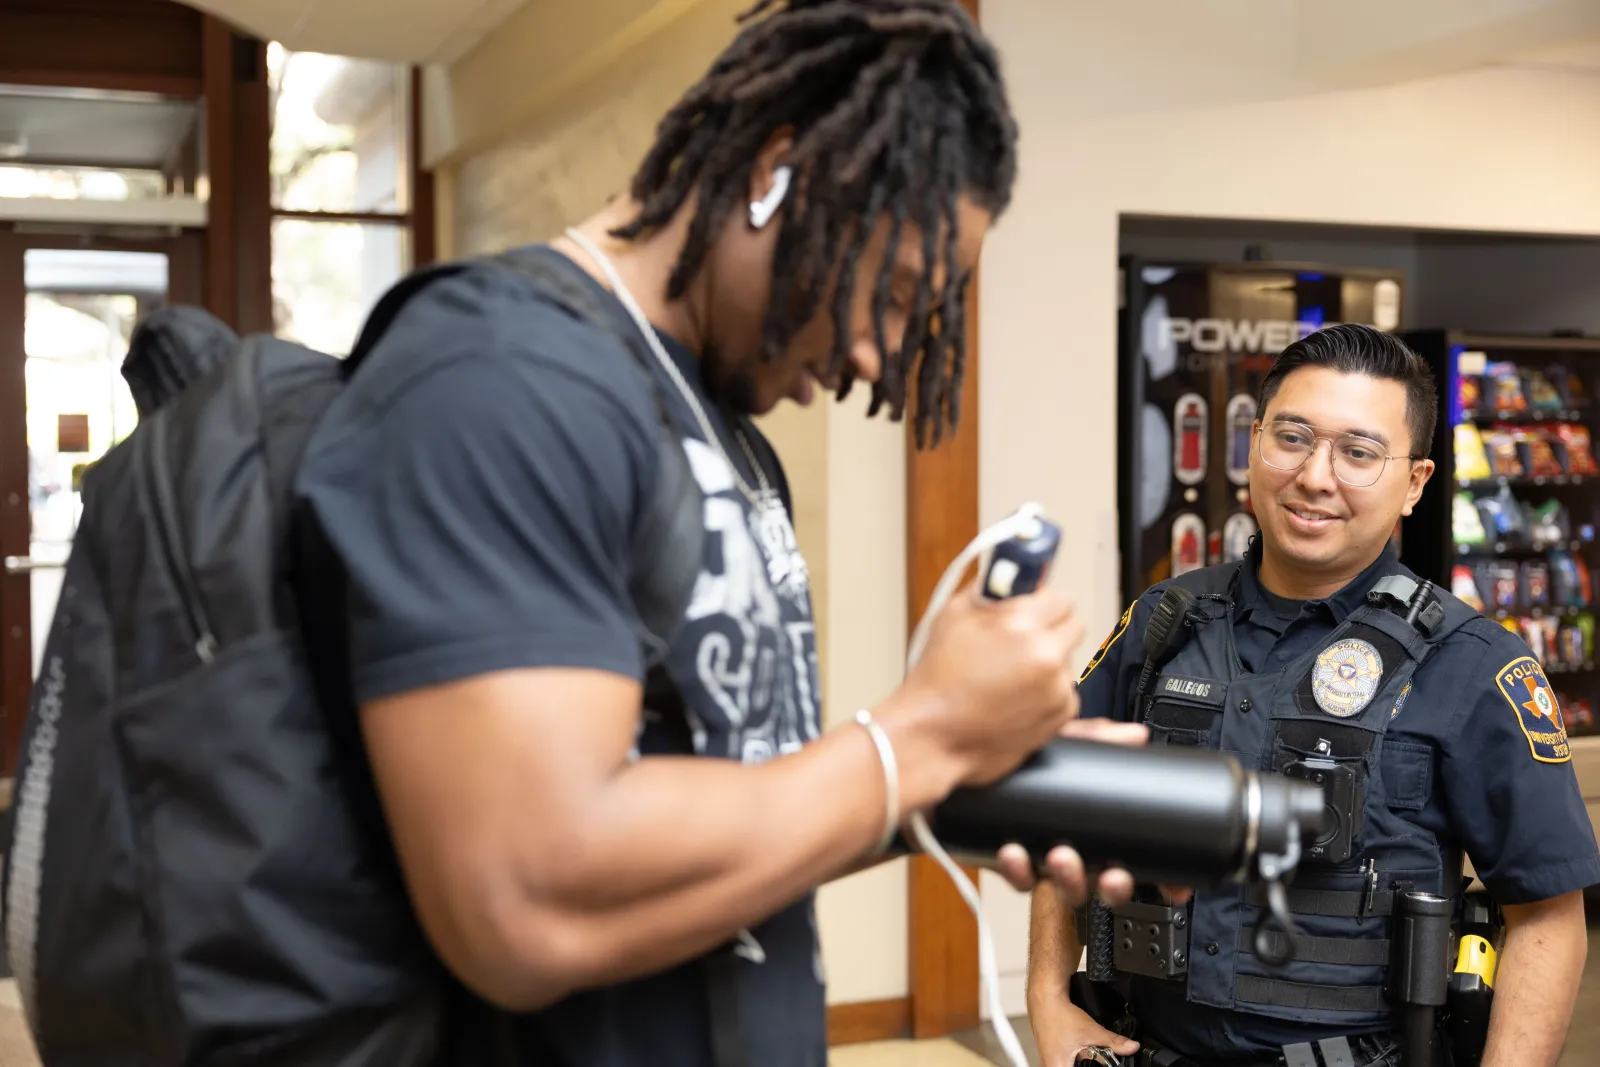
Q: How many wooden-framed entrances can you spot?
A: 1